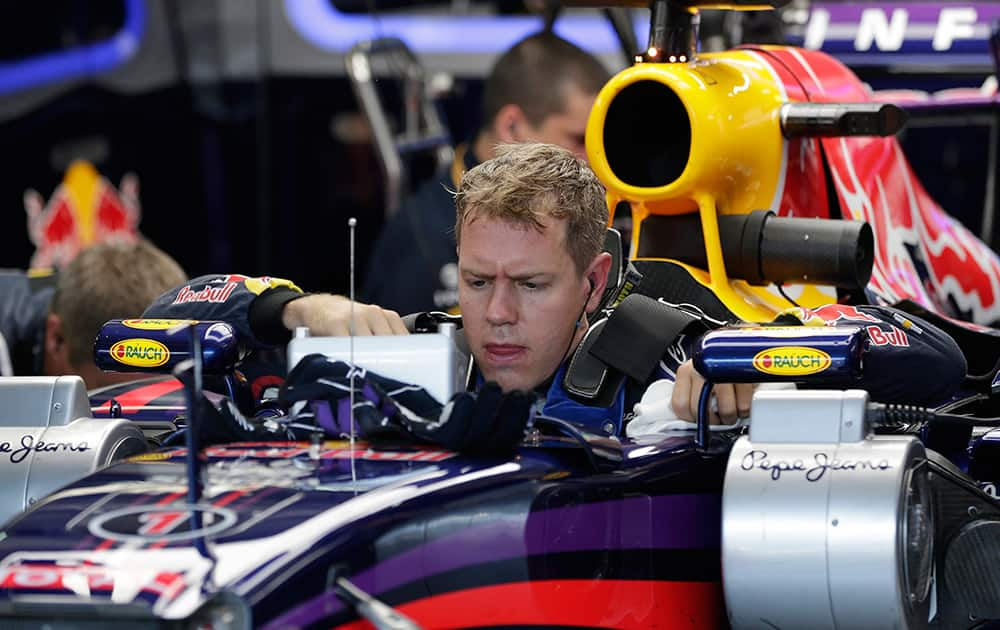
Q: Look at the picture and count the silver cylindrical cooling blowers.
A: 2